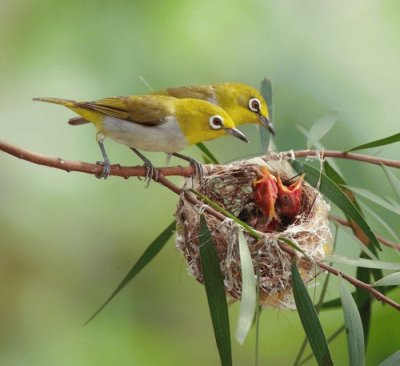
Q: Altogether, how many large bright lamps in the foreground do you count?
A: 0